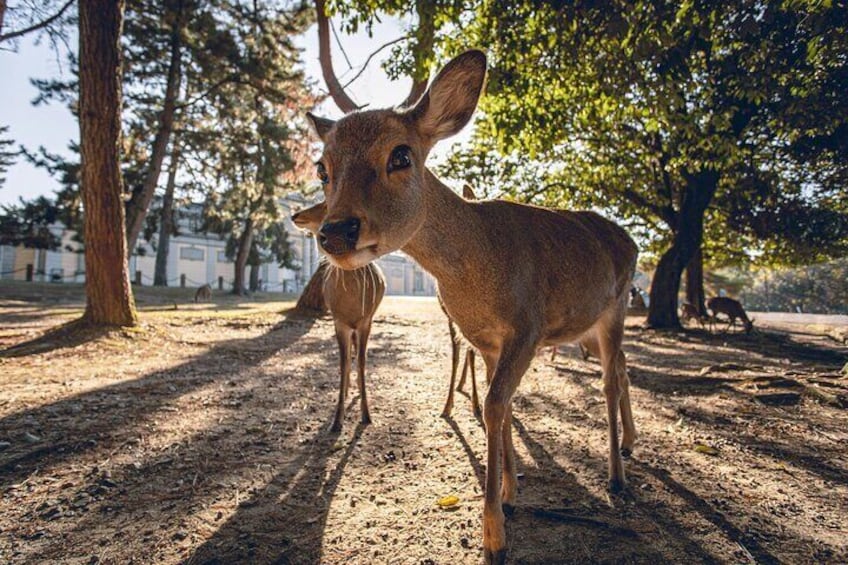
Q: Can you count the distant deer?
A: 3